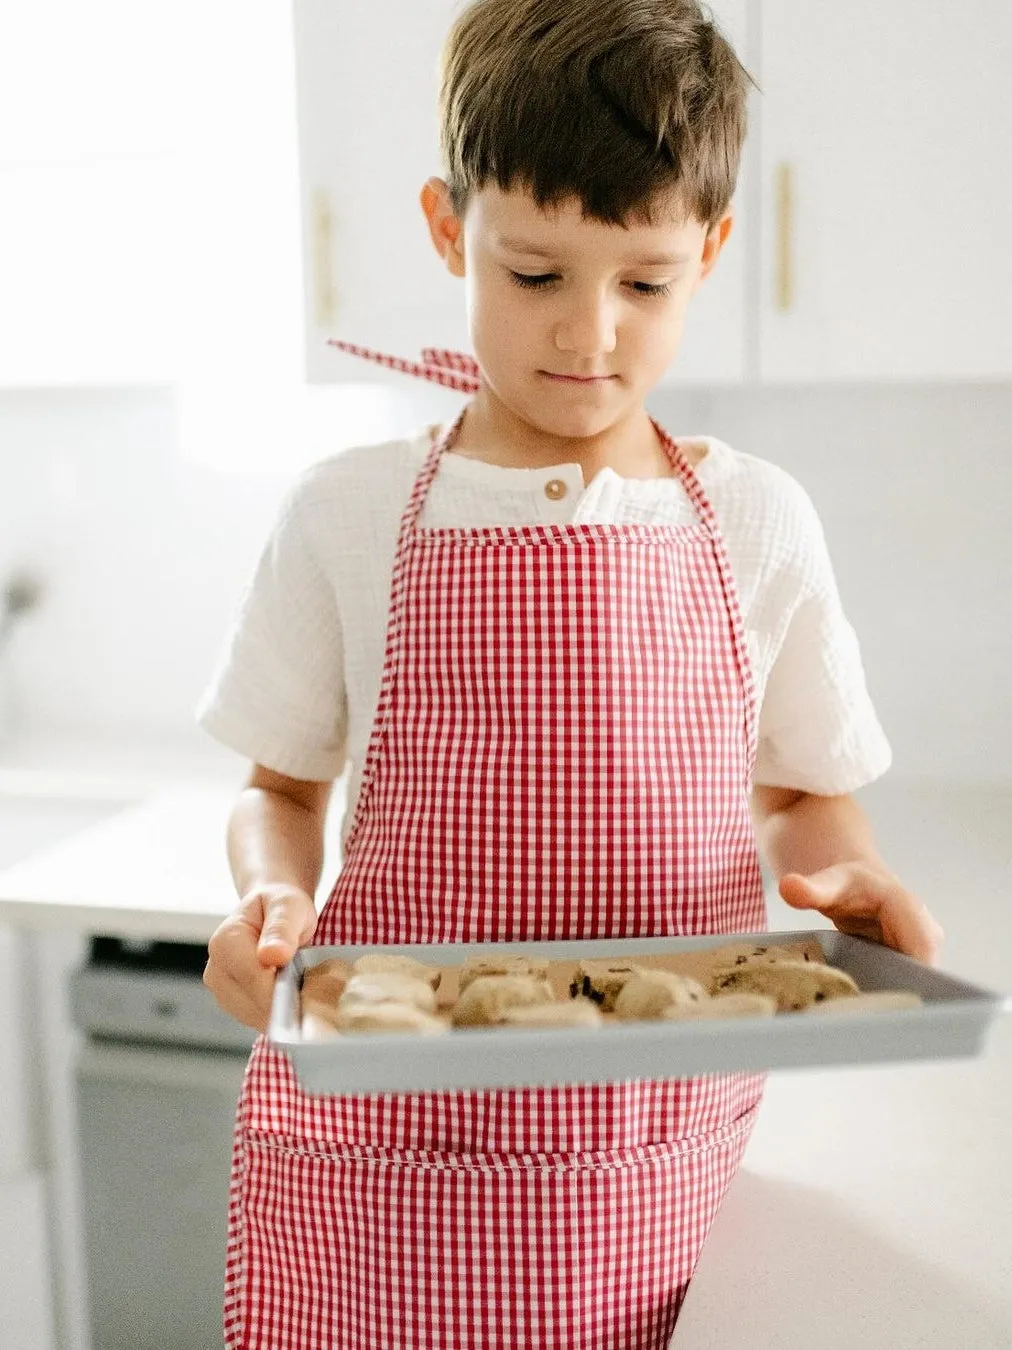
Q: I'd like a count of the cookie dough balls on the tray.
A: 12